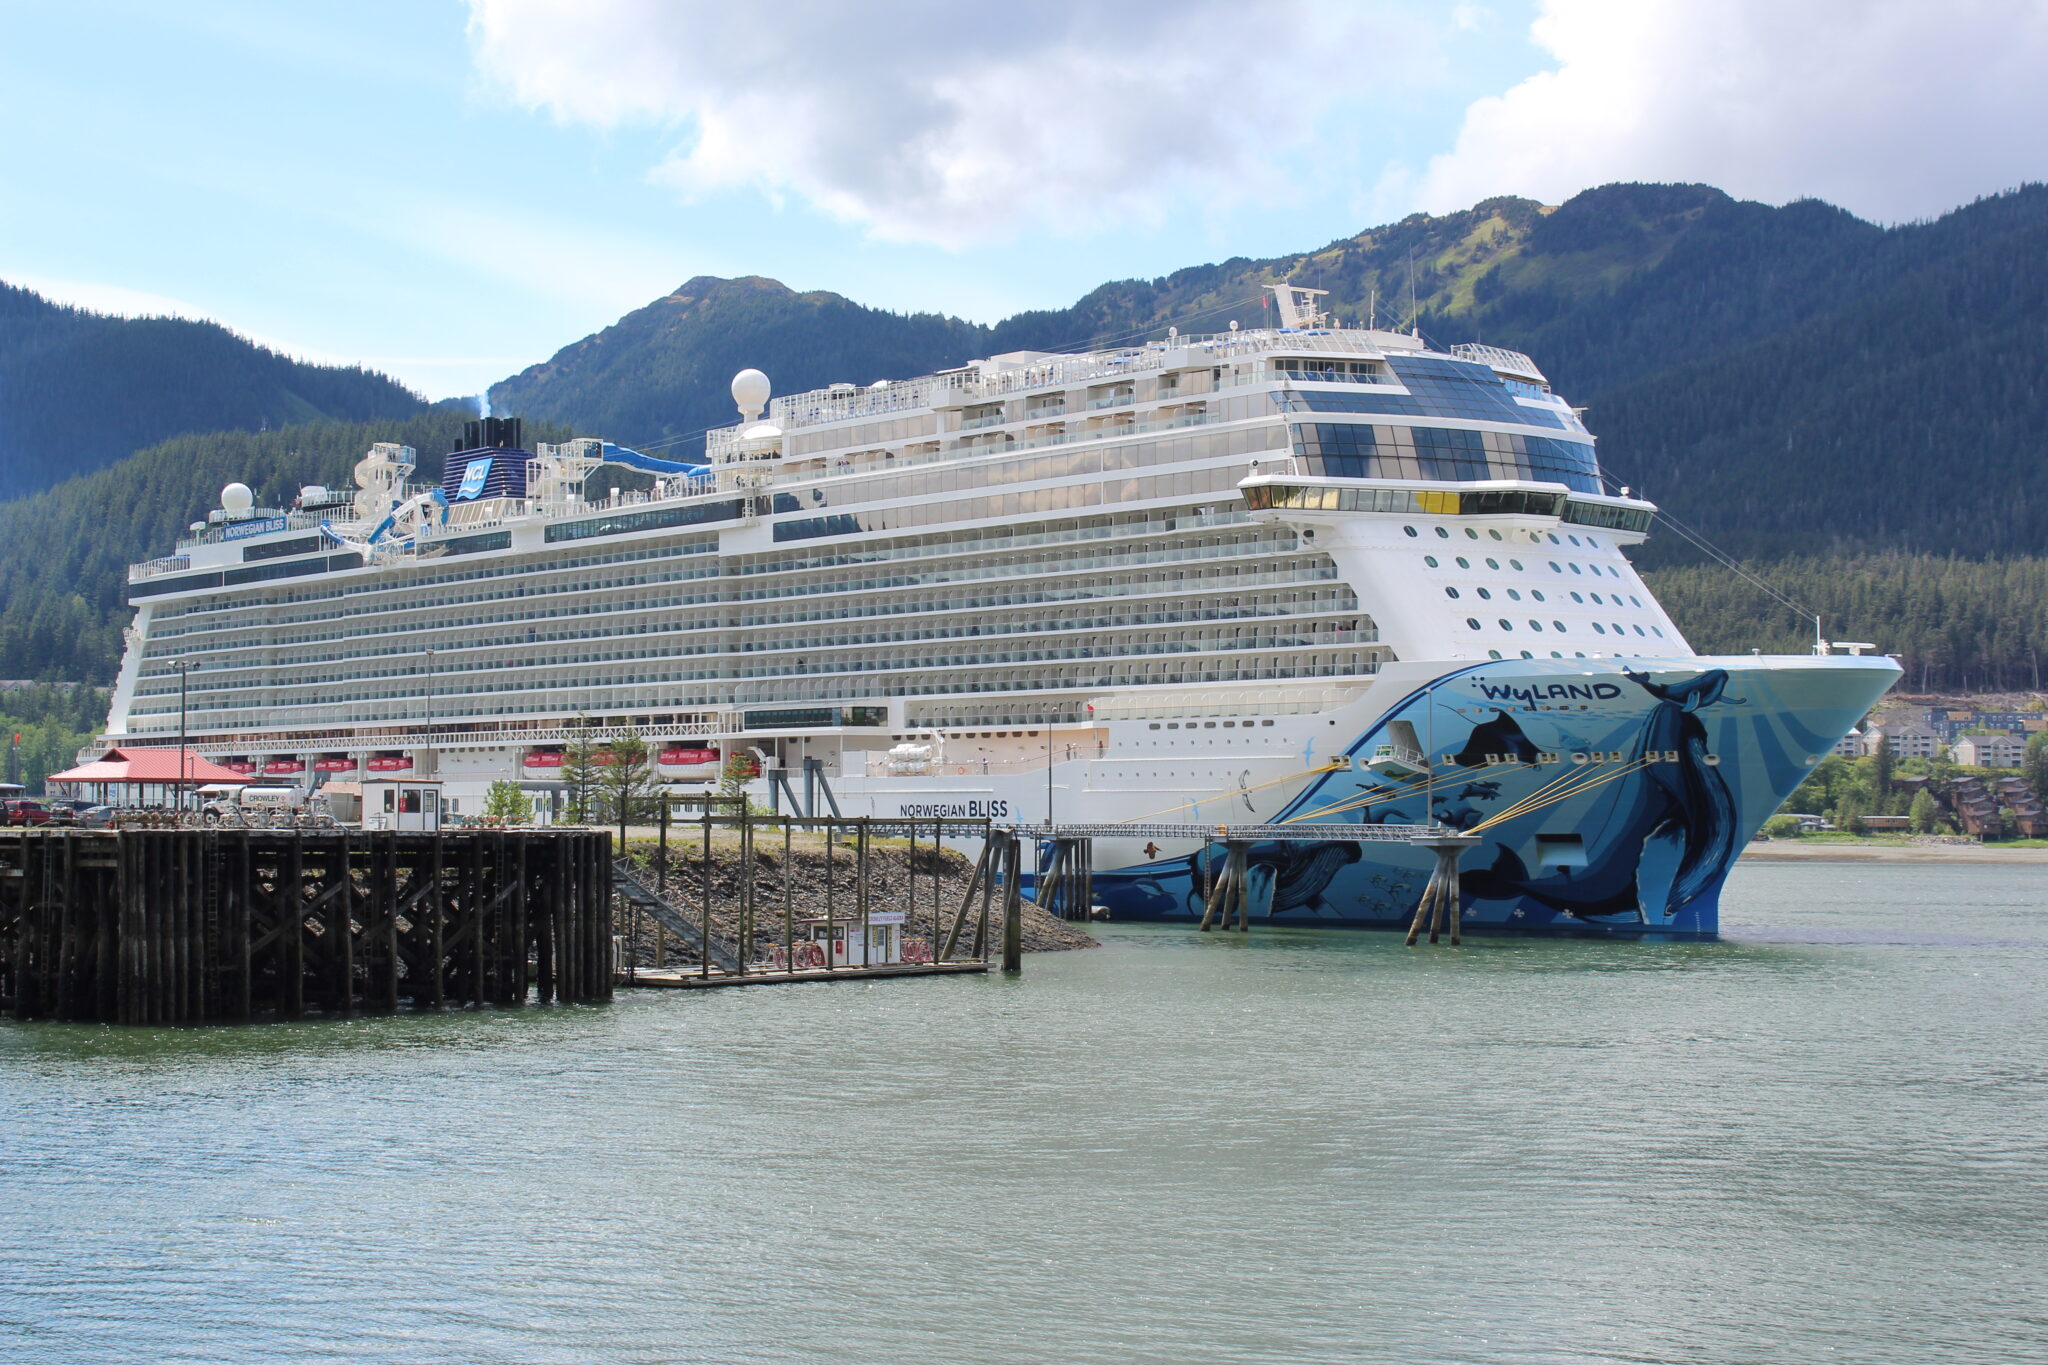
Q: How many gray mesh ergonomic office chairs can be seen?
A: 0